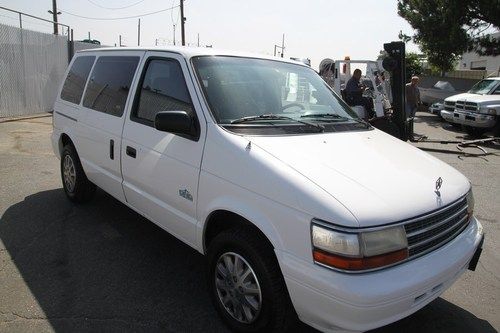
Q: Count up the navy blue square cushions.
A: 0